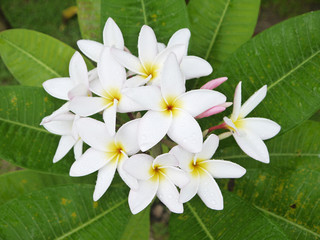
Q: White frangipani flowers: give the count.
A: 11